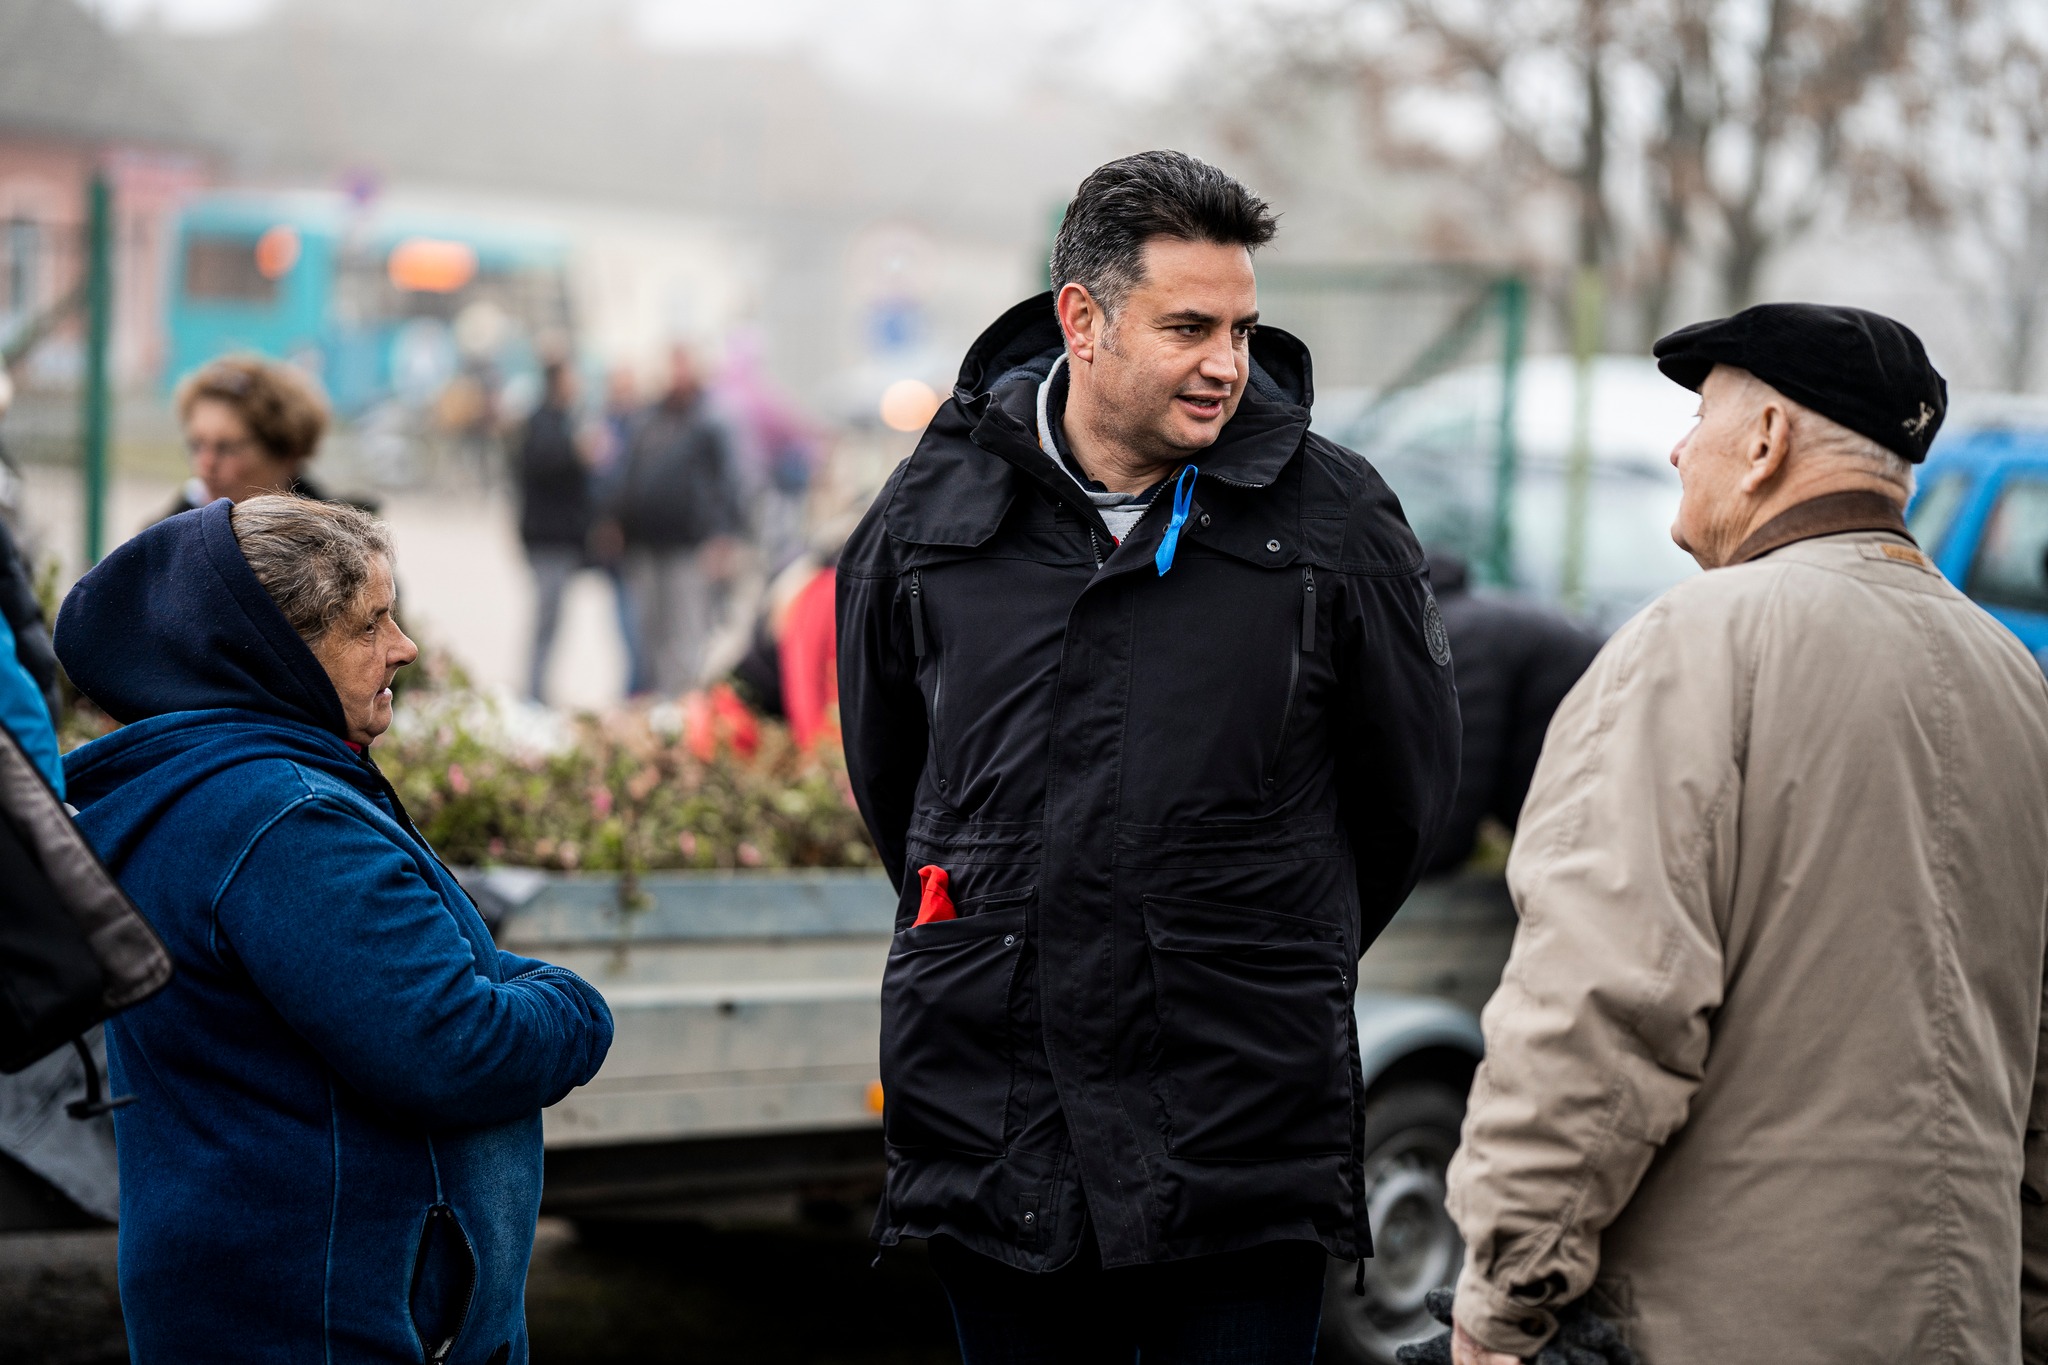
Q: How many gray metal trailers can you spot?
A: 1